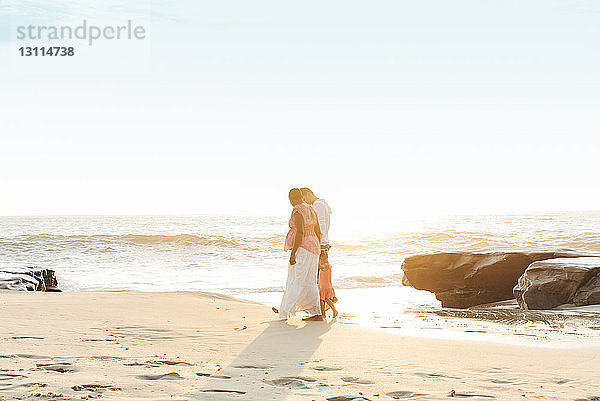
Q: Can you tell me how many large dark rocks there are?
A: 2